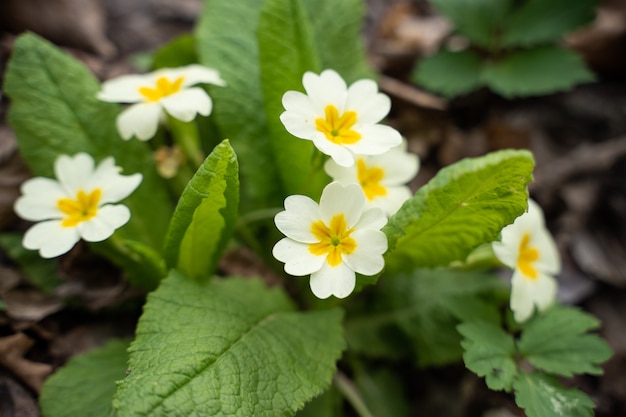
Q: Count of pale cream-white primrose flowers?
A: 6